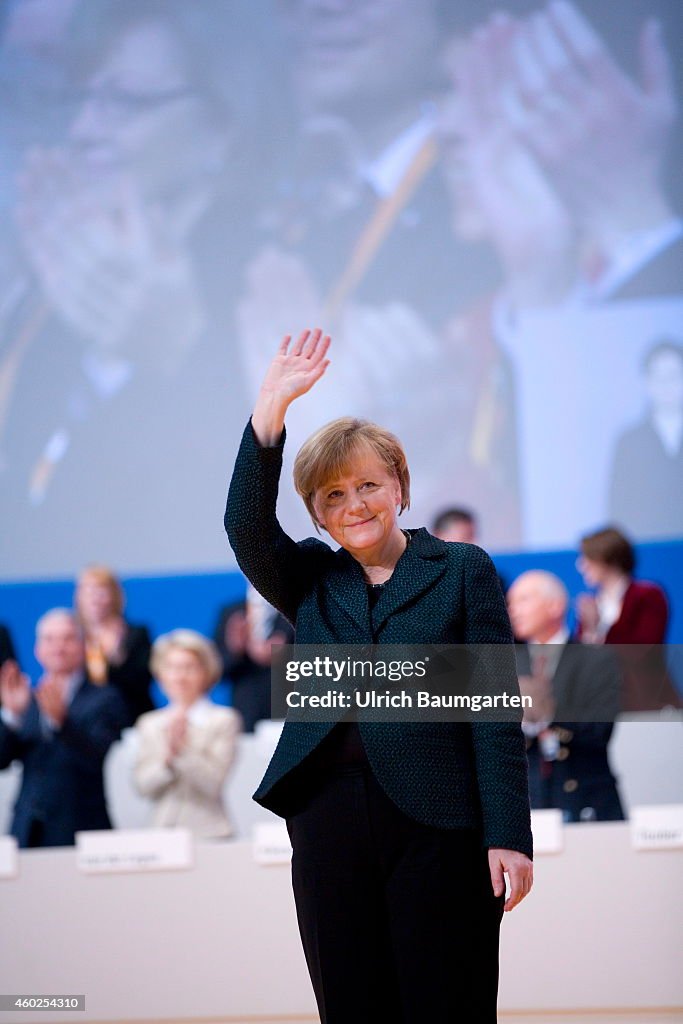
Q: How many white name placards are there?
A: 5